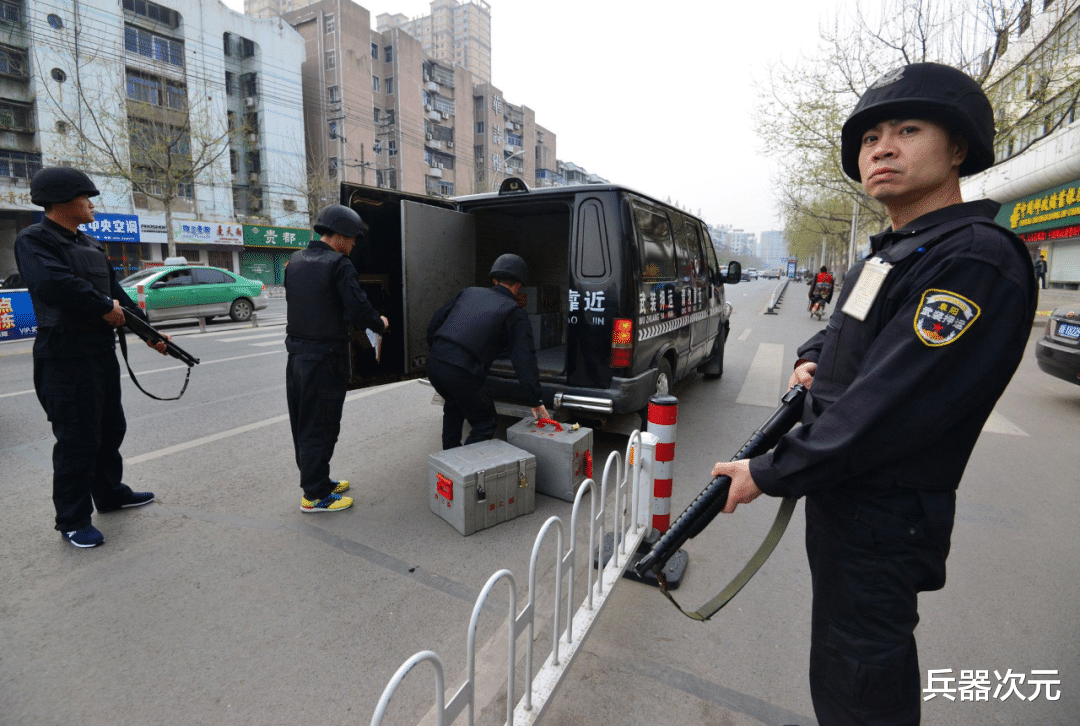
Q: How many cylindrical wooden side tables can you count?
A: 0